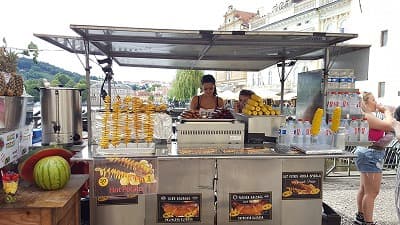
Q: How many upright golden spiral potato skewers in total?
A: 5